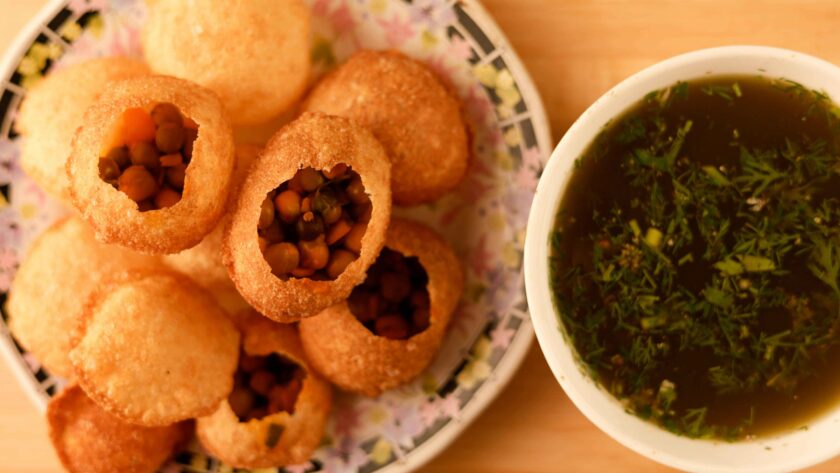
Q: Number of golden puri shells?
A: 11